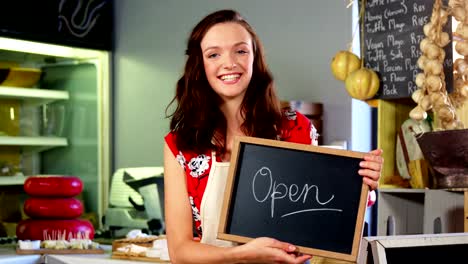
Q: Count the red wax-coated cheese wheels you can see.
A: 3